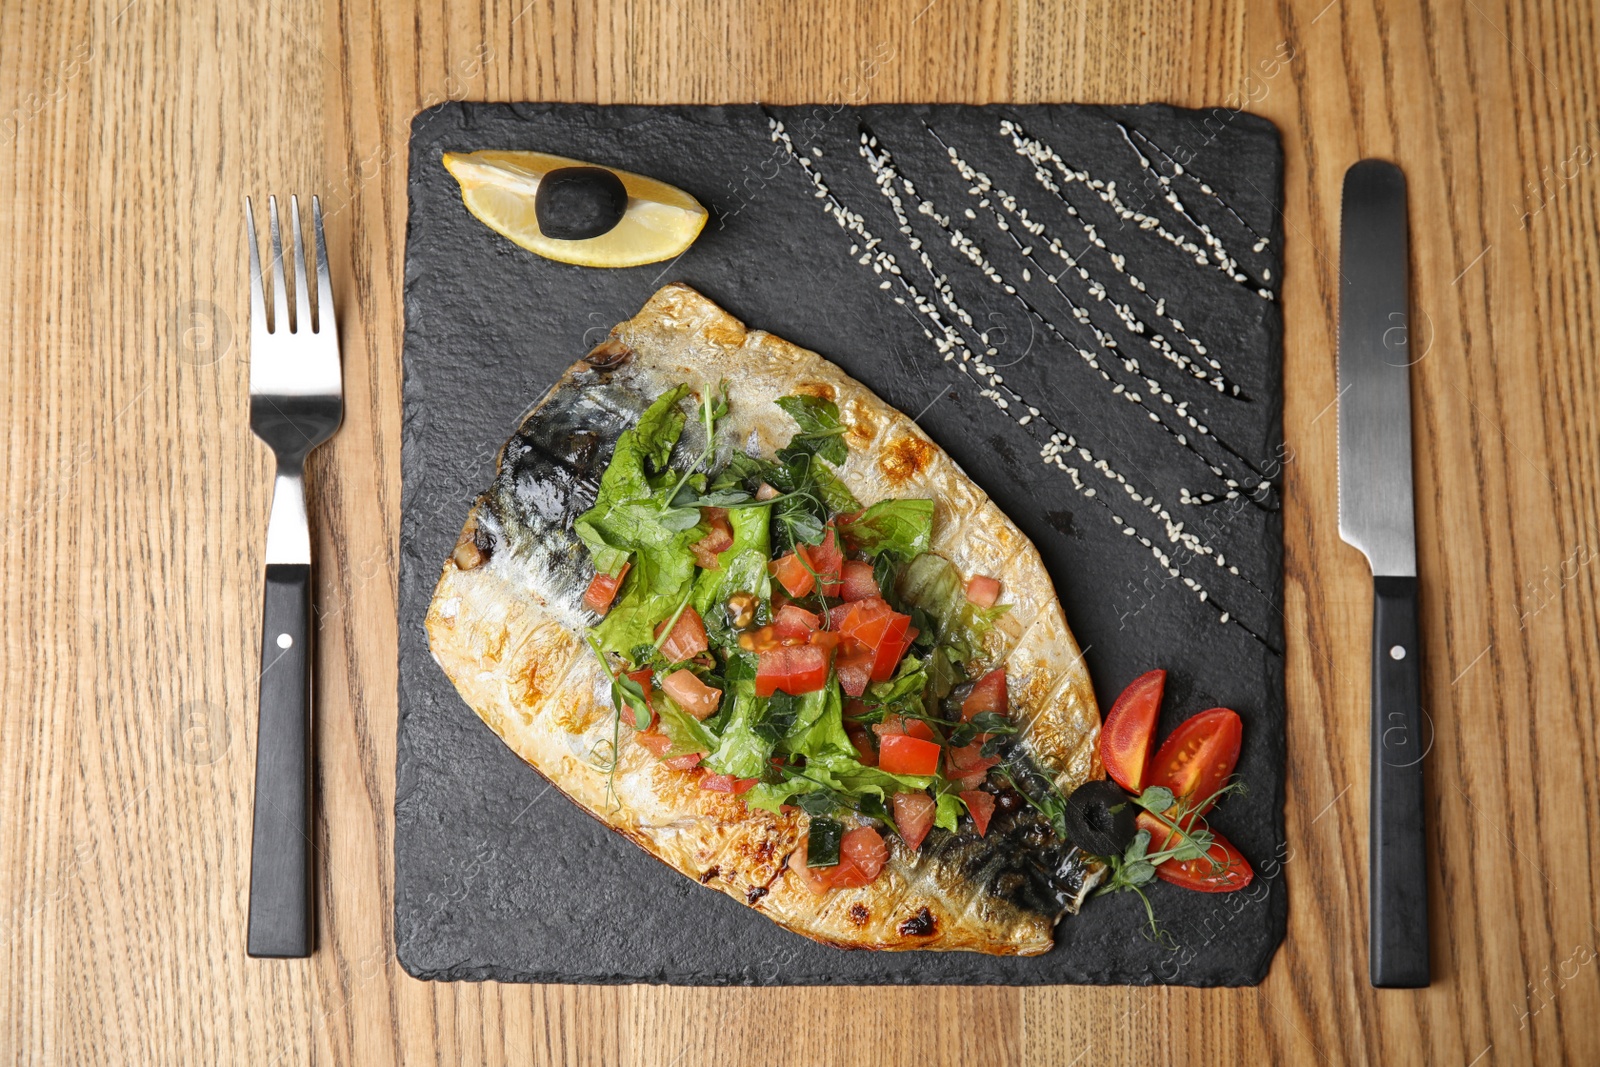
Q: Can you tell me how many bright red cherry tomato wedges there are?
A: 3